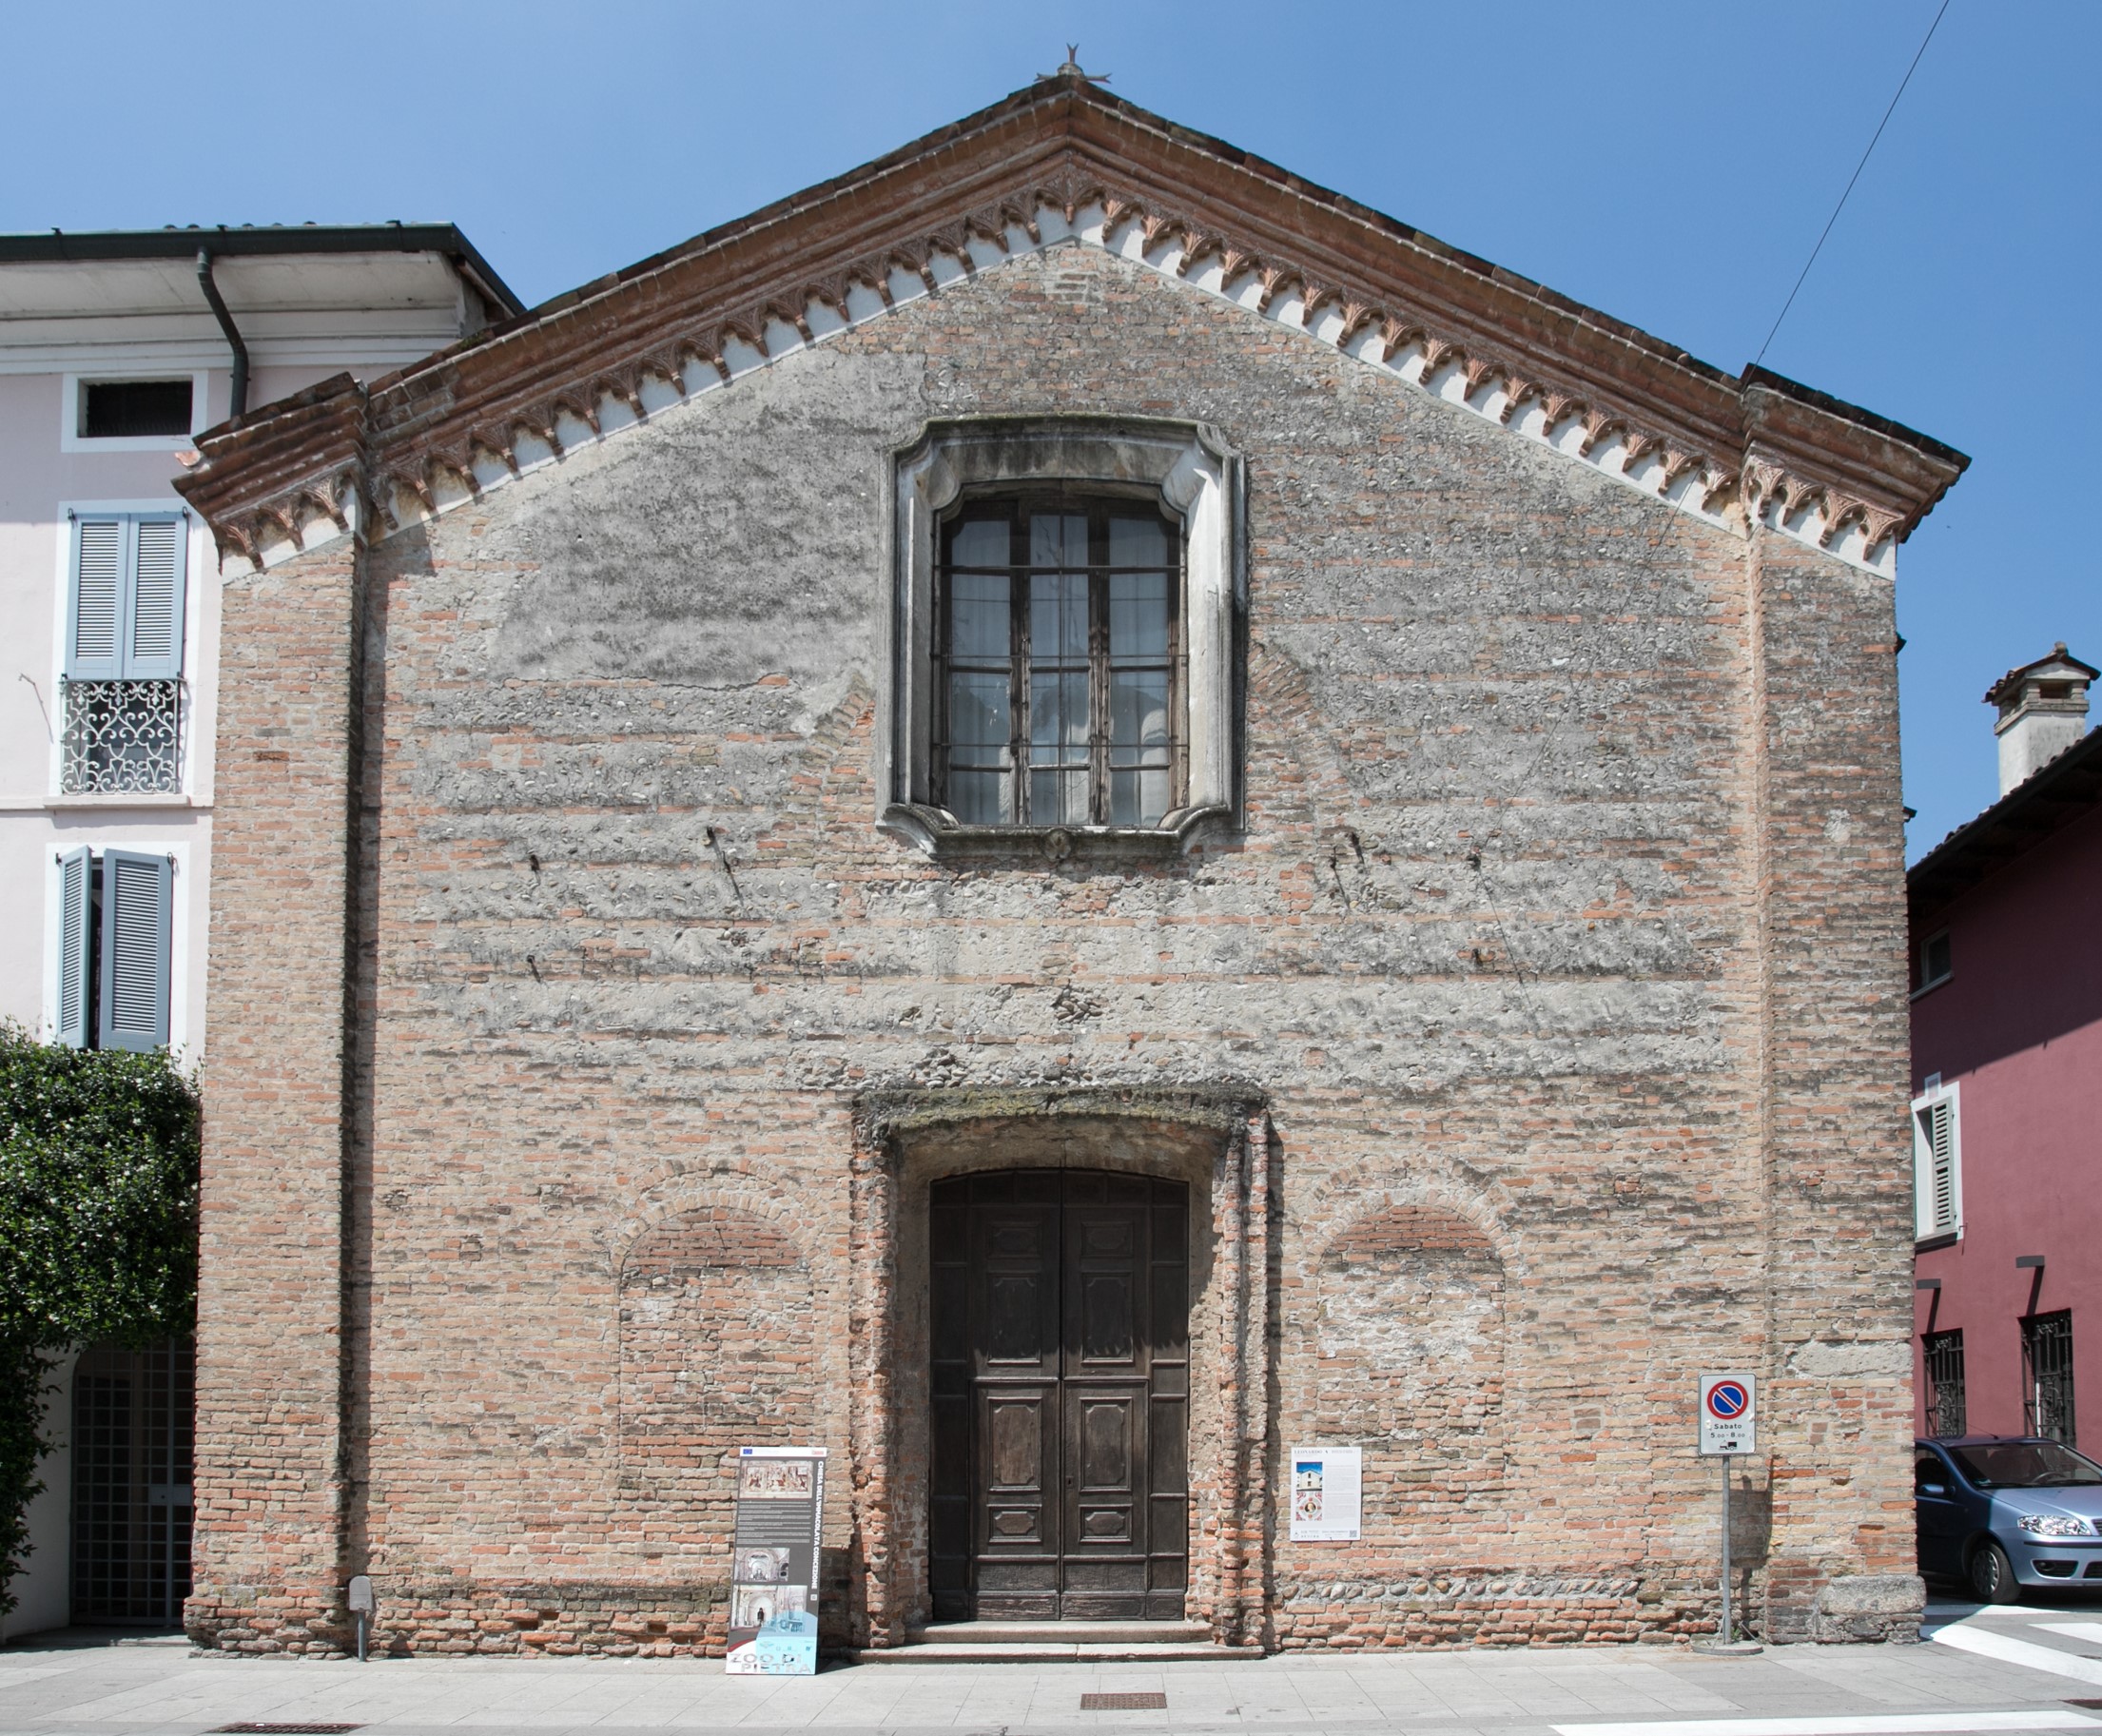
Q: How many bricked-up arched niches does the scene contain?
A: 2